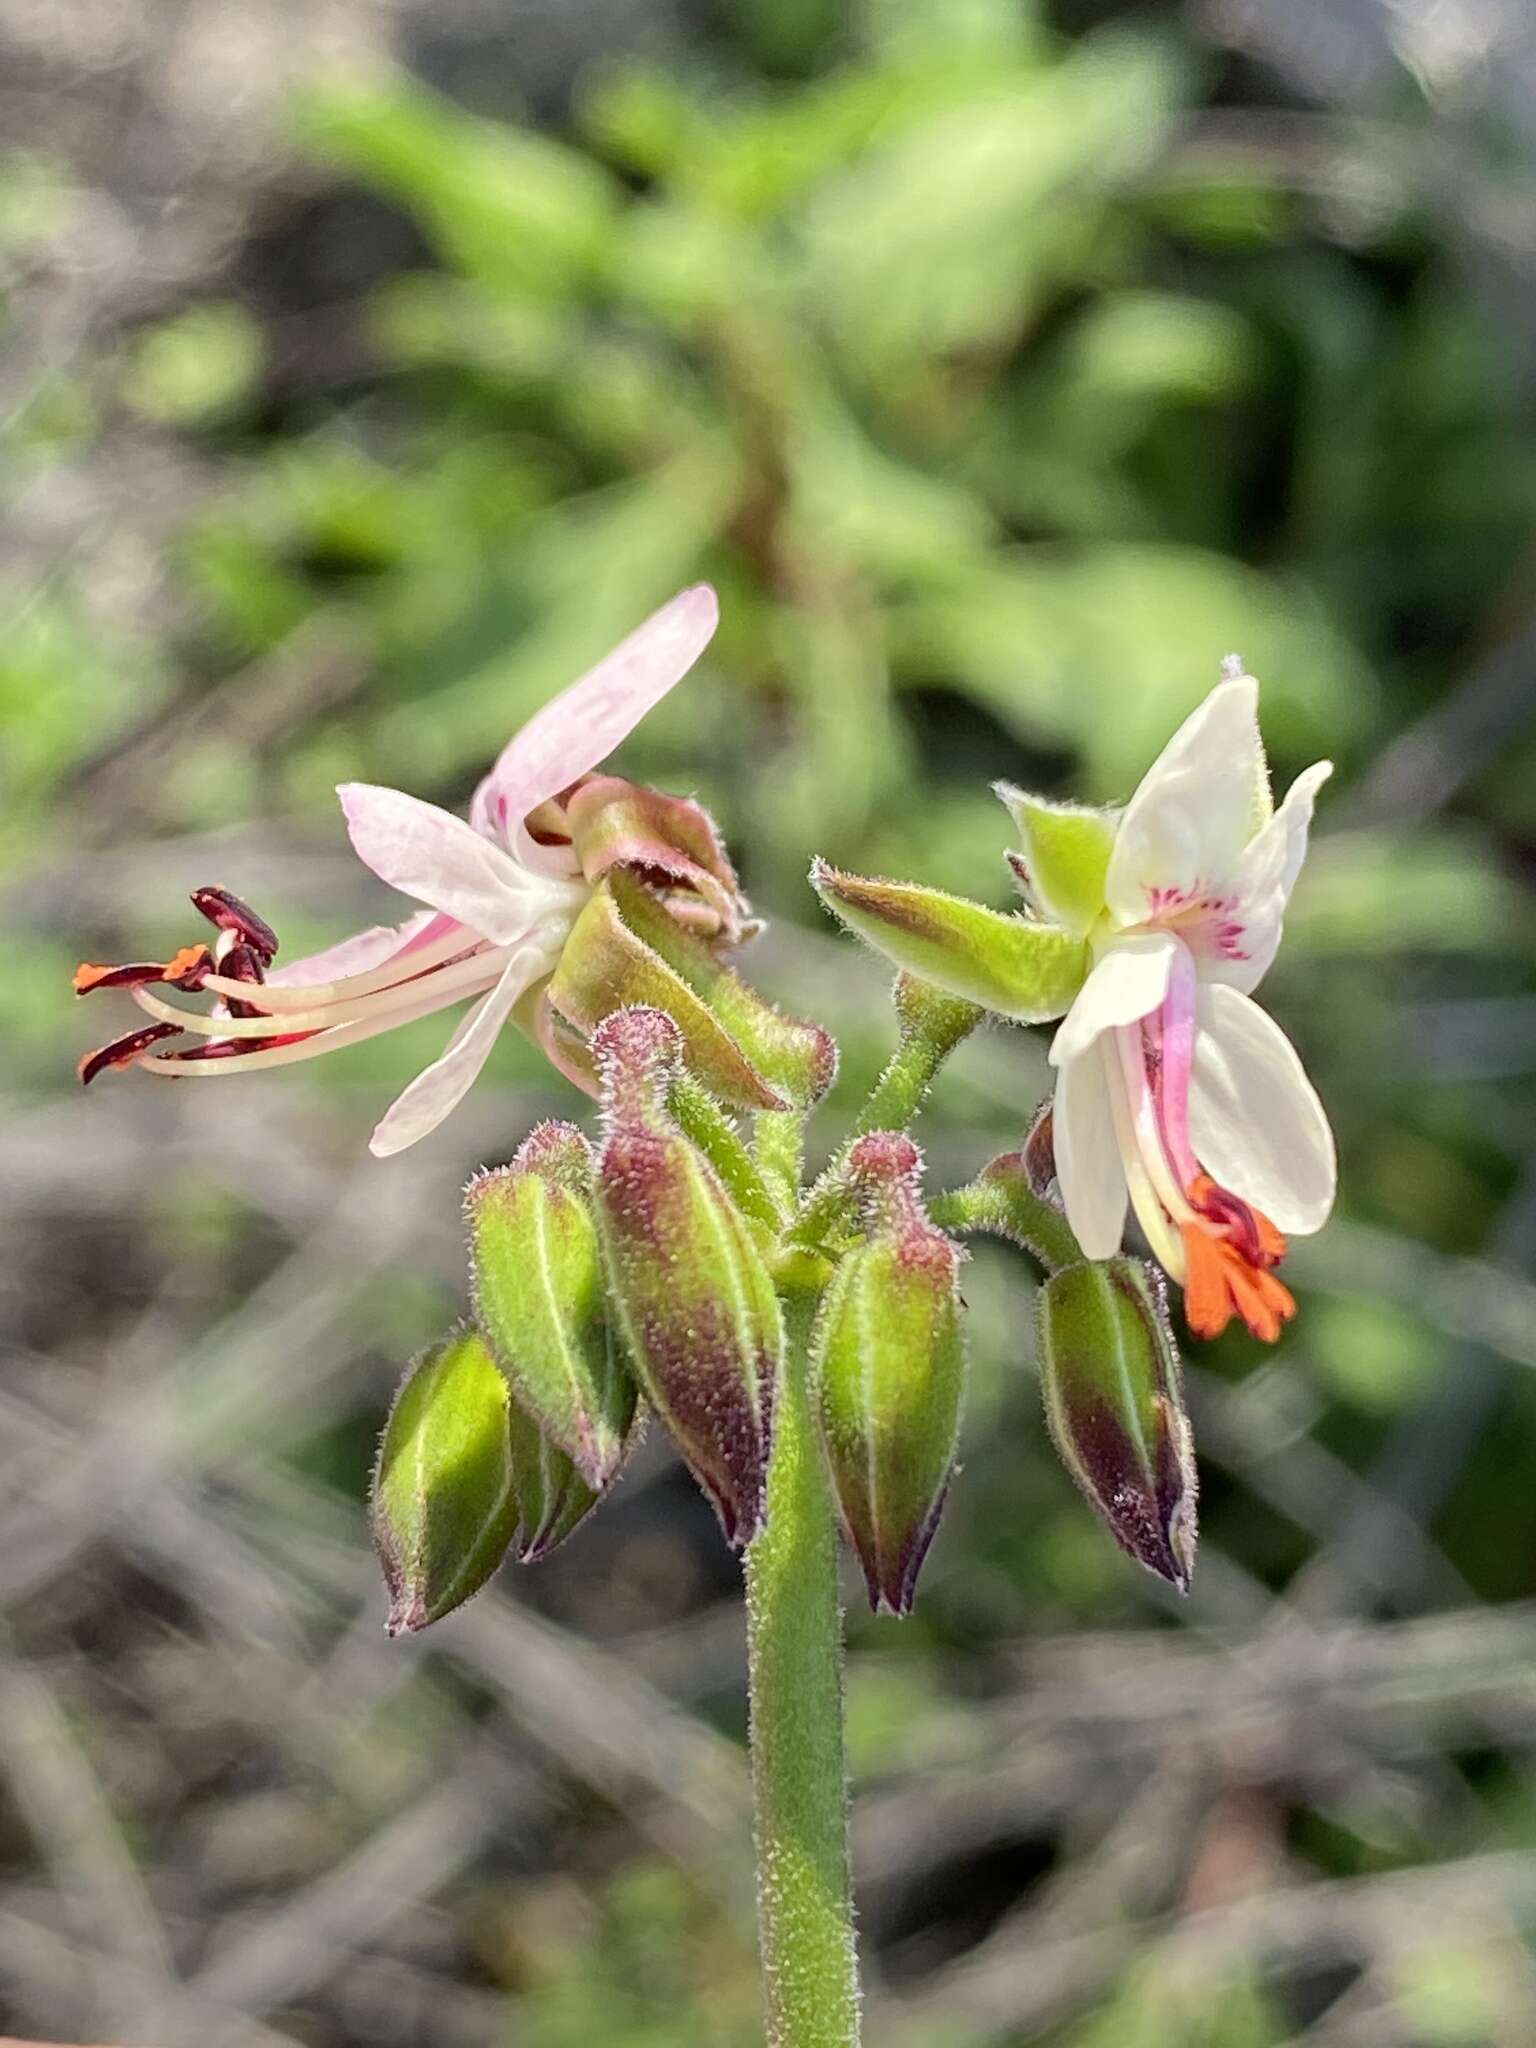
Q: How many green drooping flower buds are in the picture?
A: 6